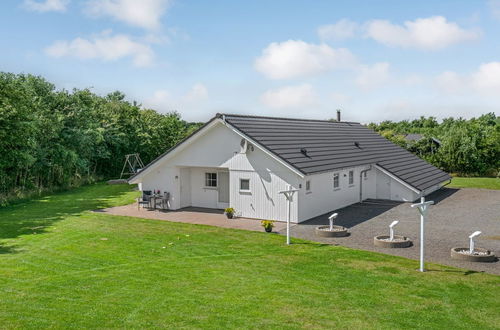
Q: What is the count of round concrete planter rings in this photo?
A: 3